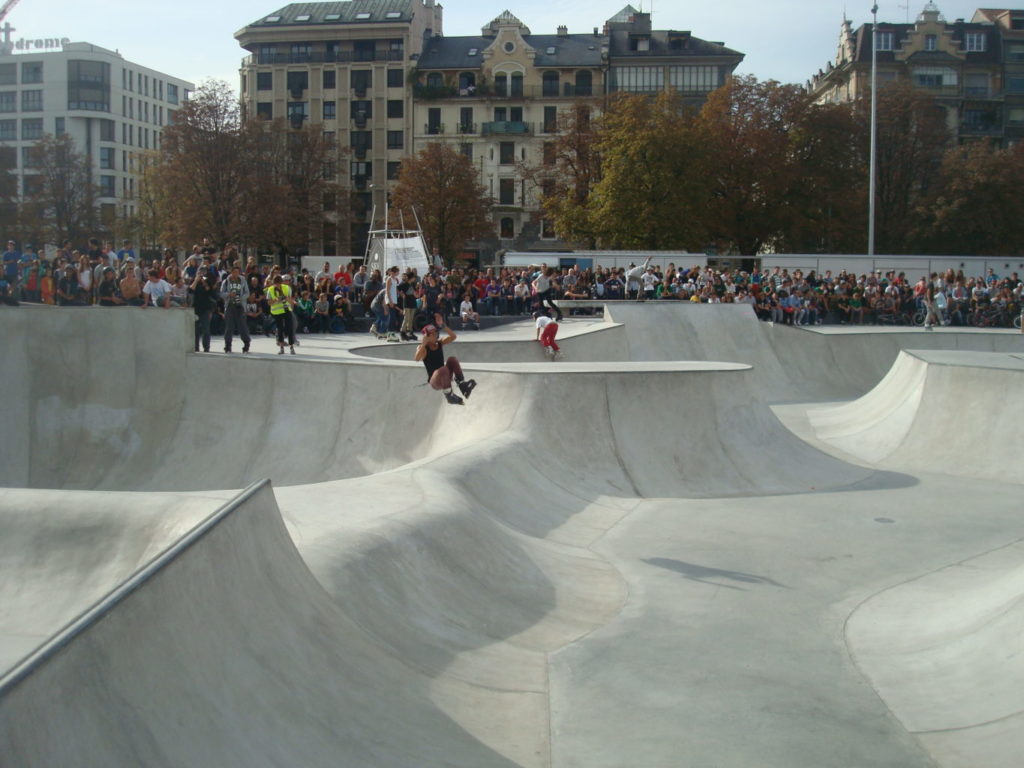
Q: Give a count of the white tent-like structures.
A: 1